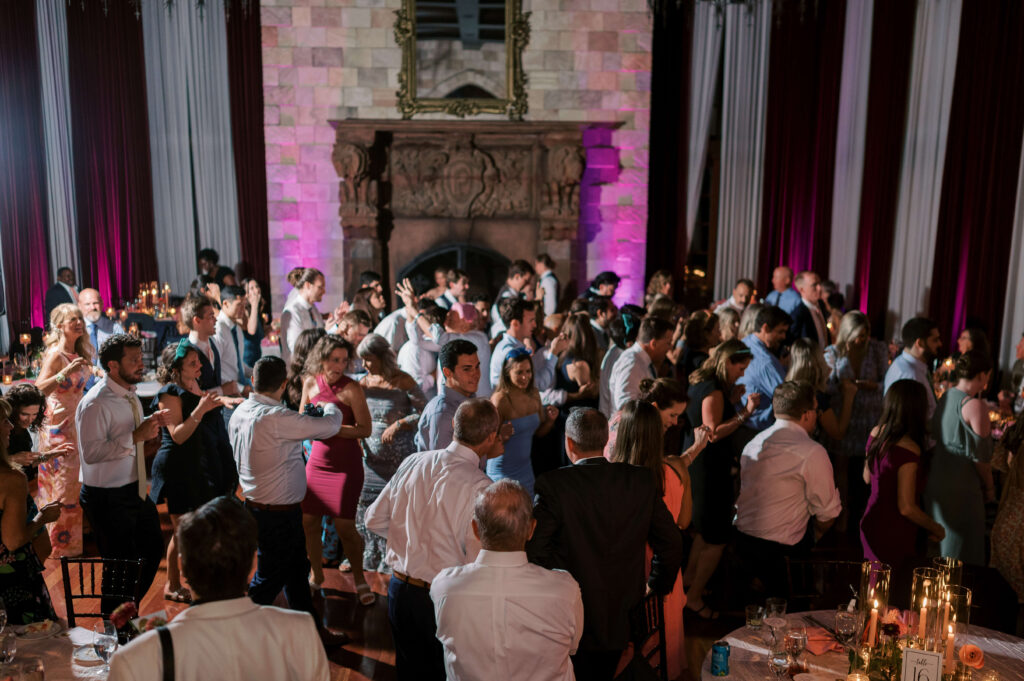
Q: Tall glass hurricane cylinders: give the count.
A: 4